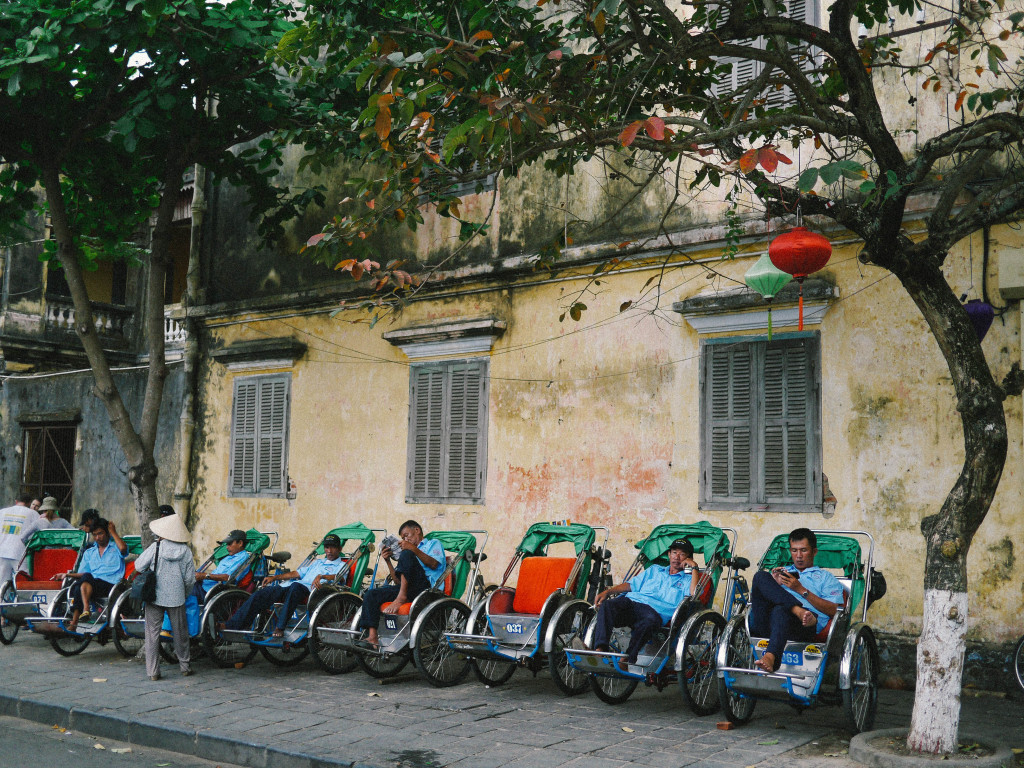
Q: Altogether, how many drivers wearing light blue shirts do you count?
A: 6